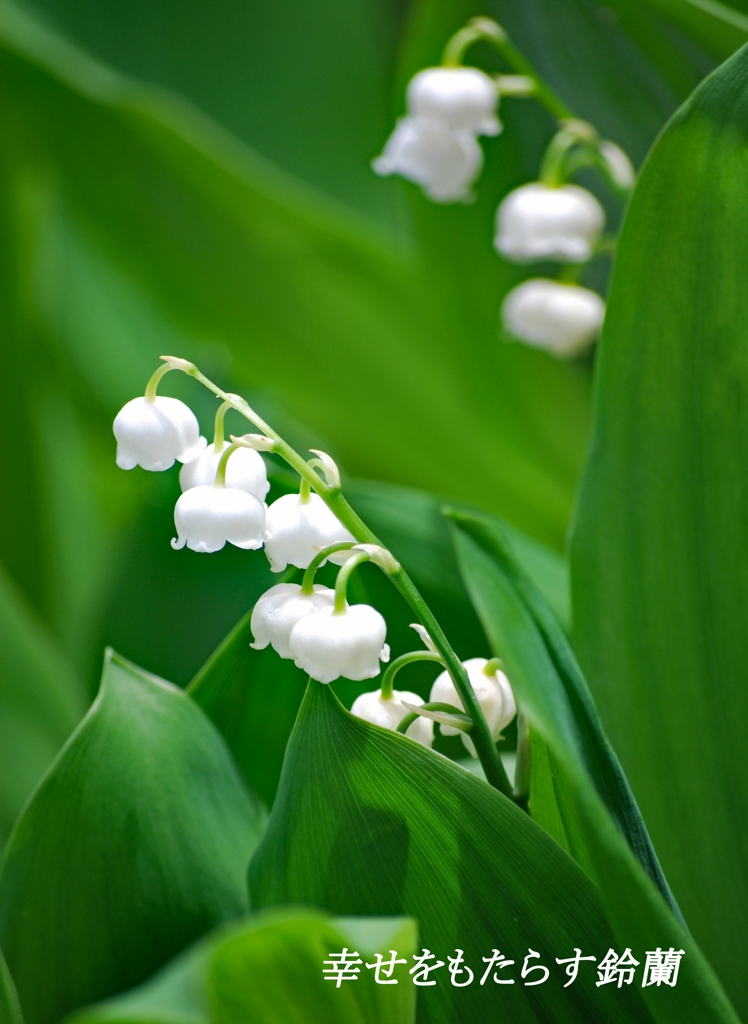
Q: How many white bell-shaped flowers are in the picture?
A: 12